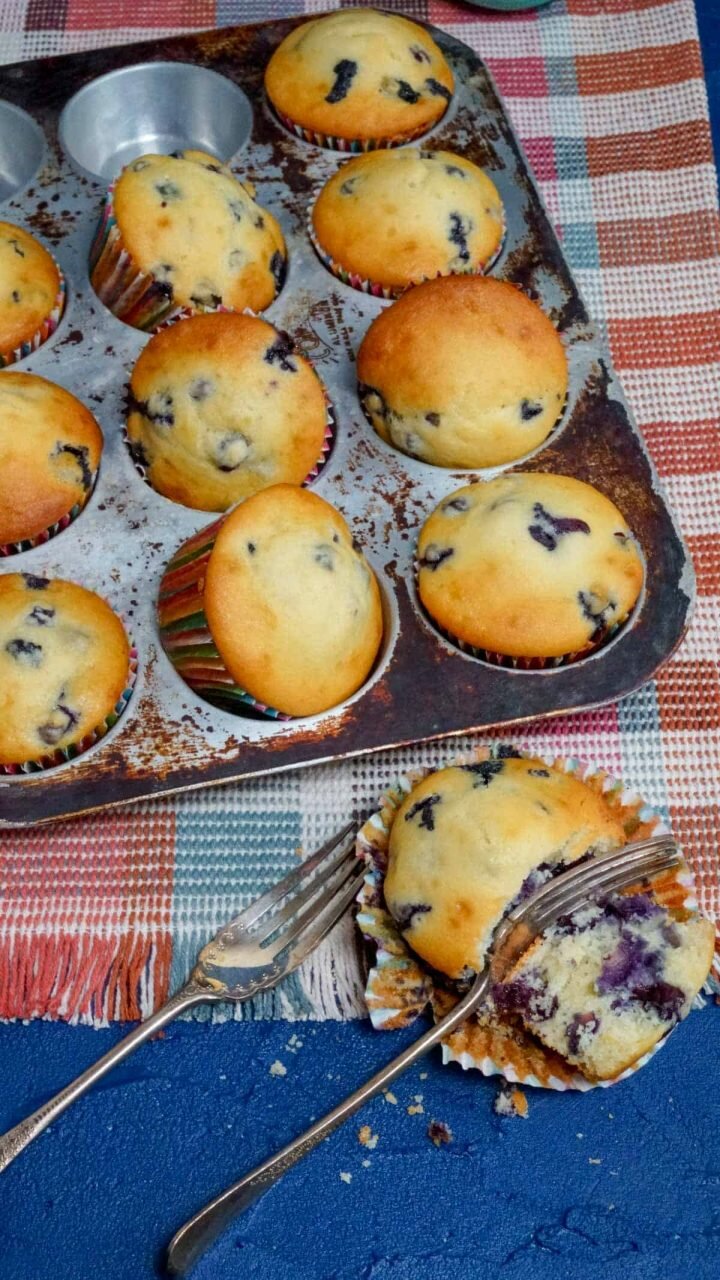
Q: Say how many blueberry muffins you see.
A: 11